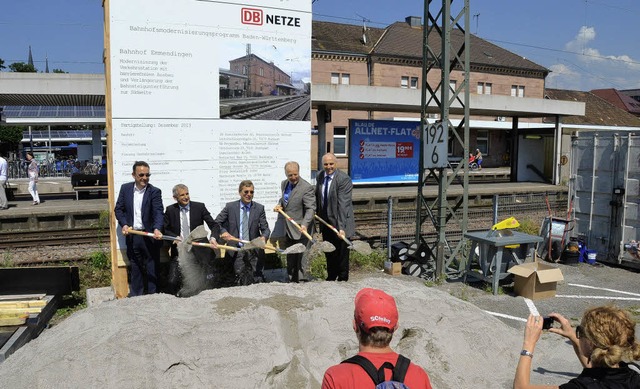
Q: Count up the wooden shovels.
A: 5